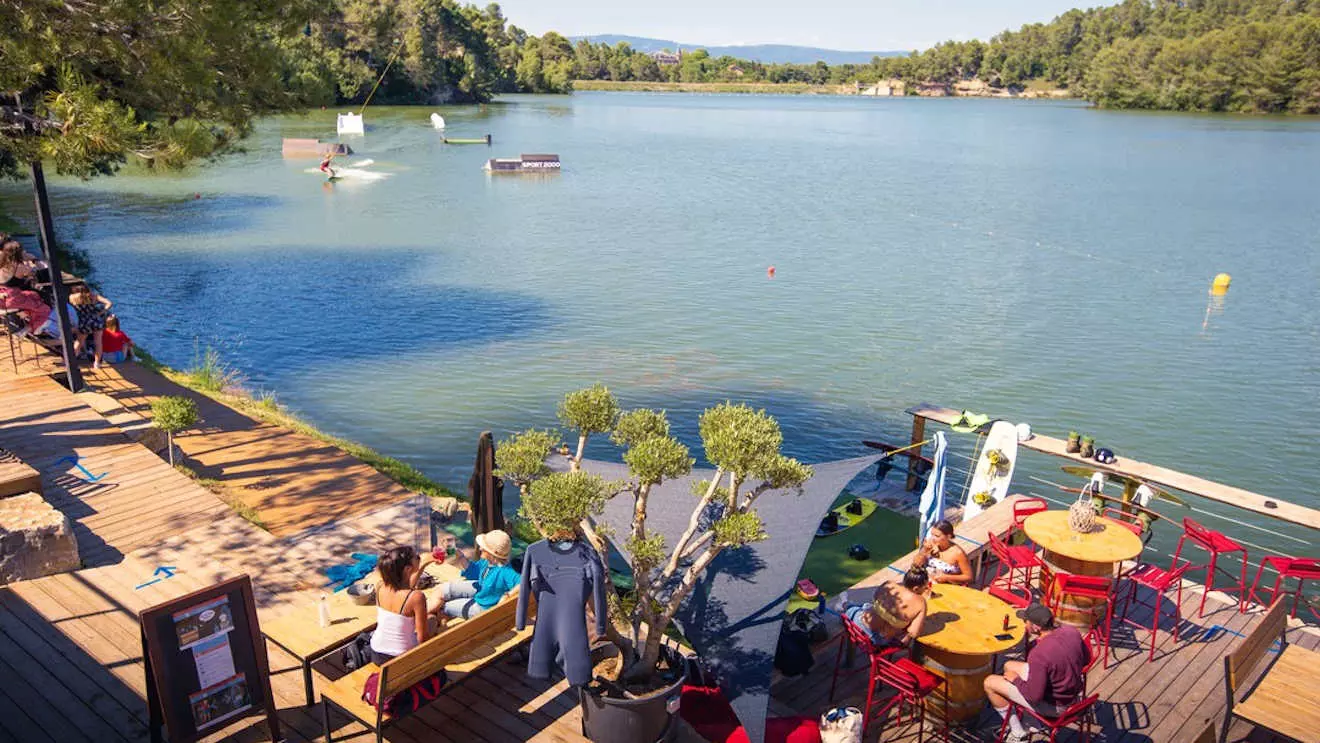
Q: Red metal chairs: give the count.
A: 12